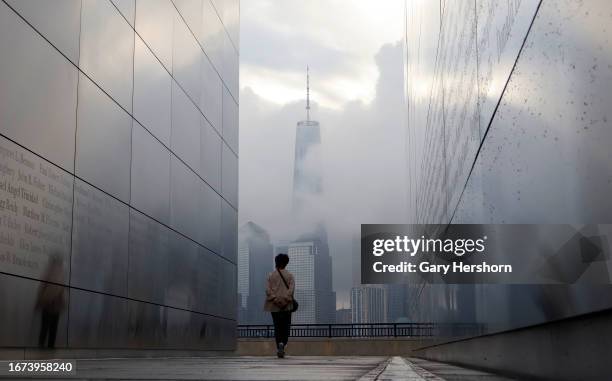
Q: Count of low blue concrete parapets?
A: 0